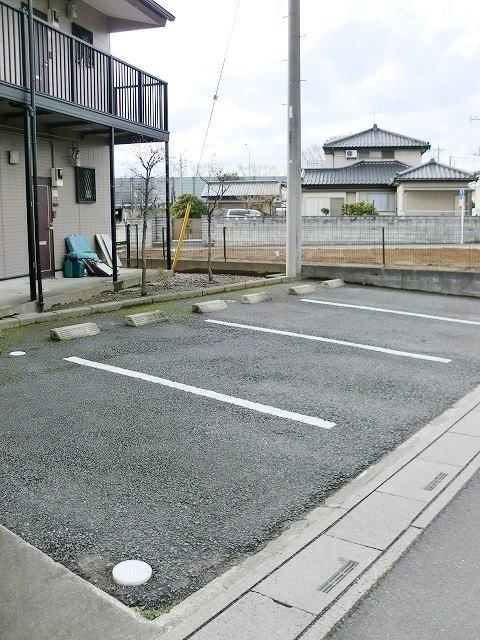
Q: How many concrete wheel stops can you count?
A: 6